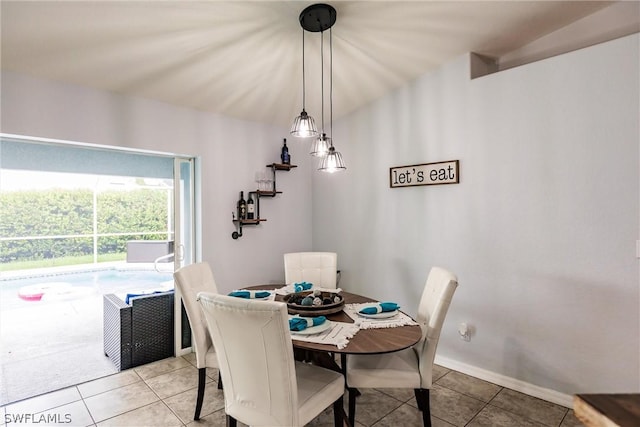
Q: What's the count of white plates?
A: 4